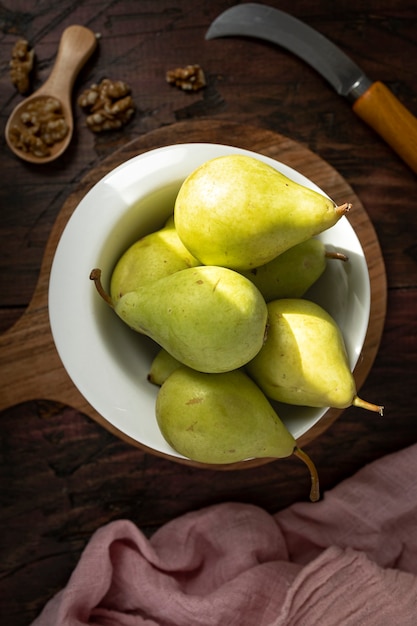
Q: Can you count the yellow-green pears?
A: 7